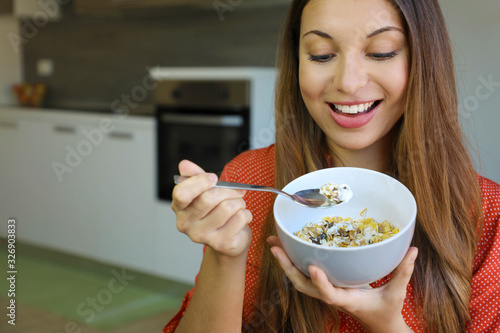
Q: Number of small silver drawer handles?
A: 3